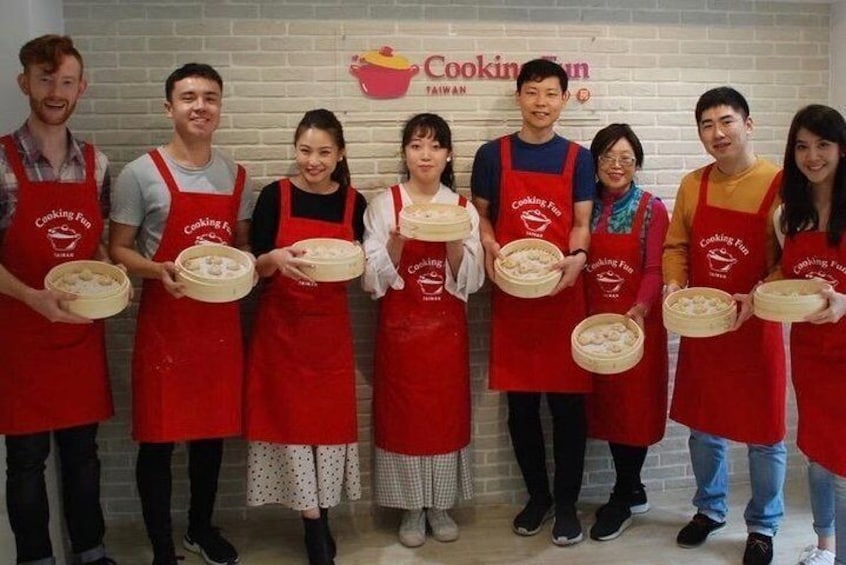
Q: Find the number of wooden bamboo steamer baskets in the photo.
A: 8